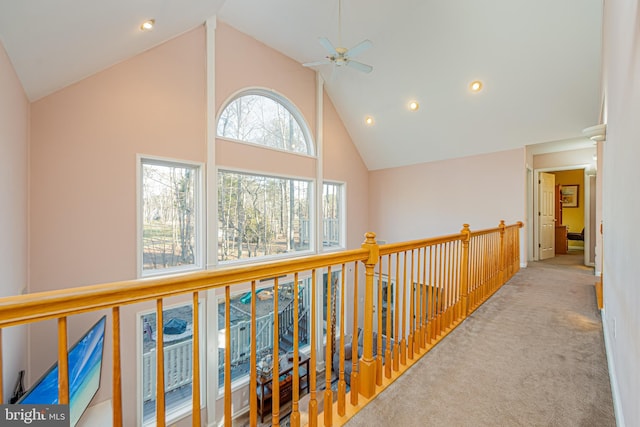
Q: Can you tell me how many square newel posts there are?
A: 3